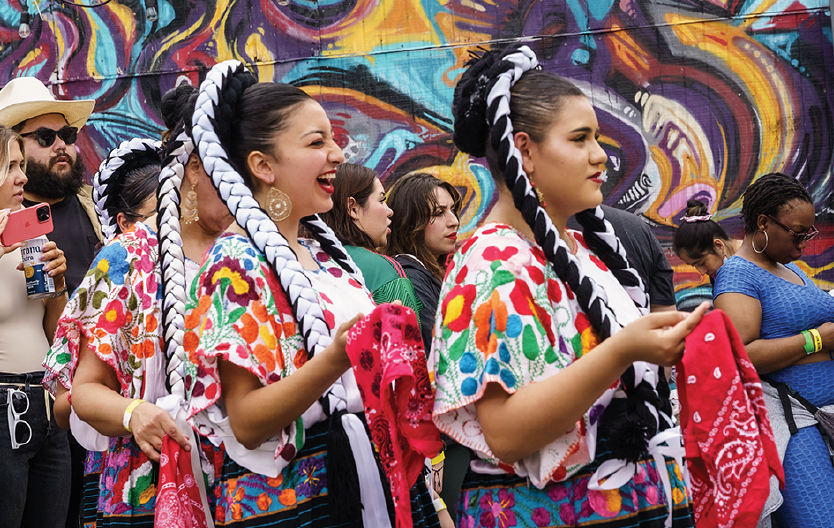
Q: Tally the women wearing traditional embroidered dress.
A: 4